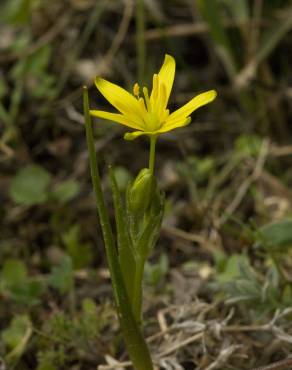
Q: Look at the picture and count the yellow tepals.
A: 6